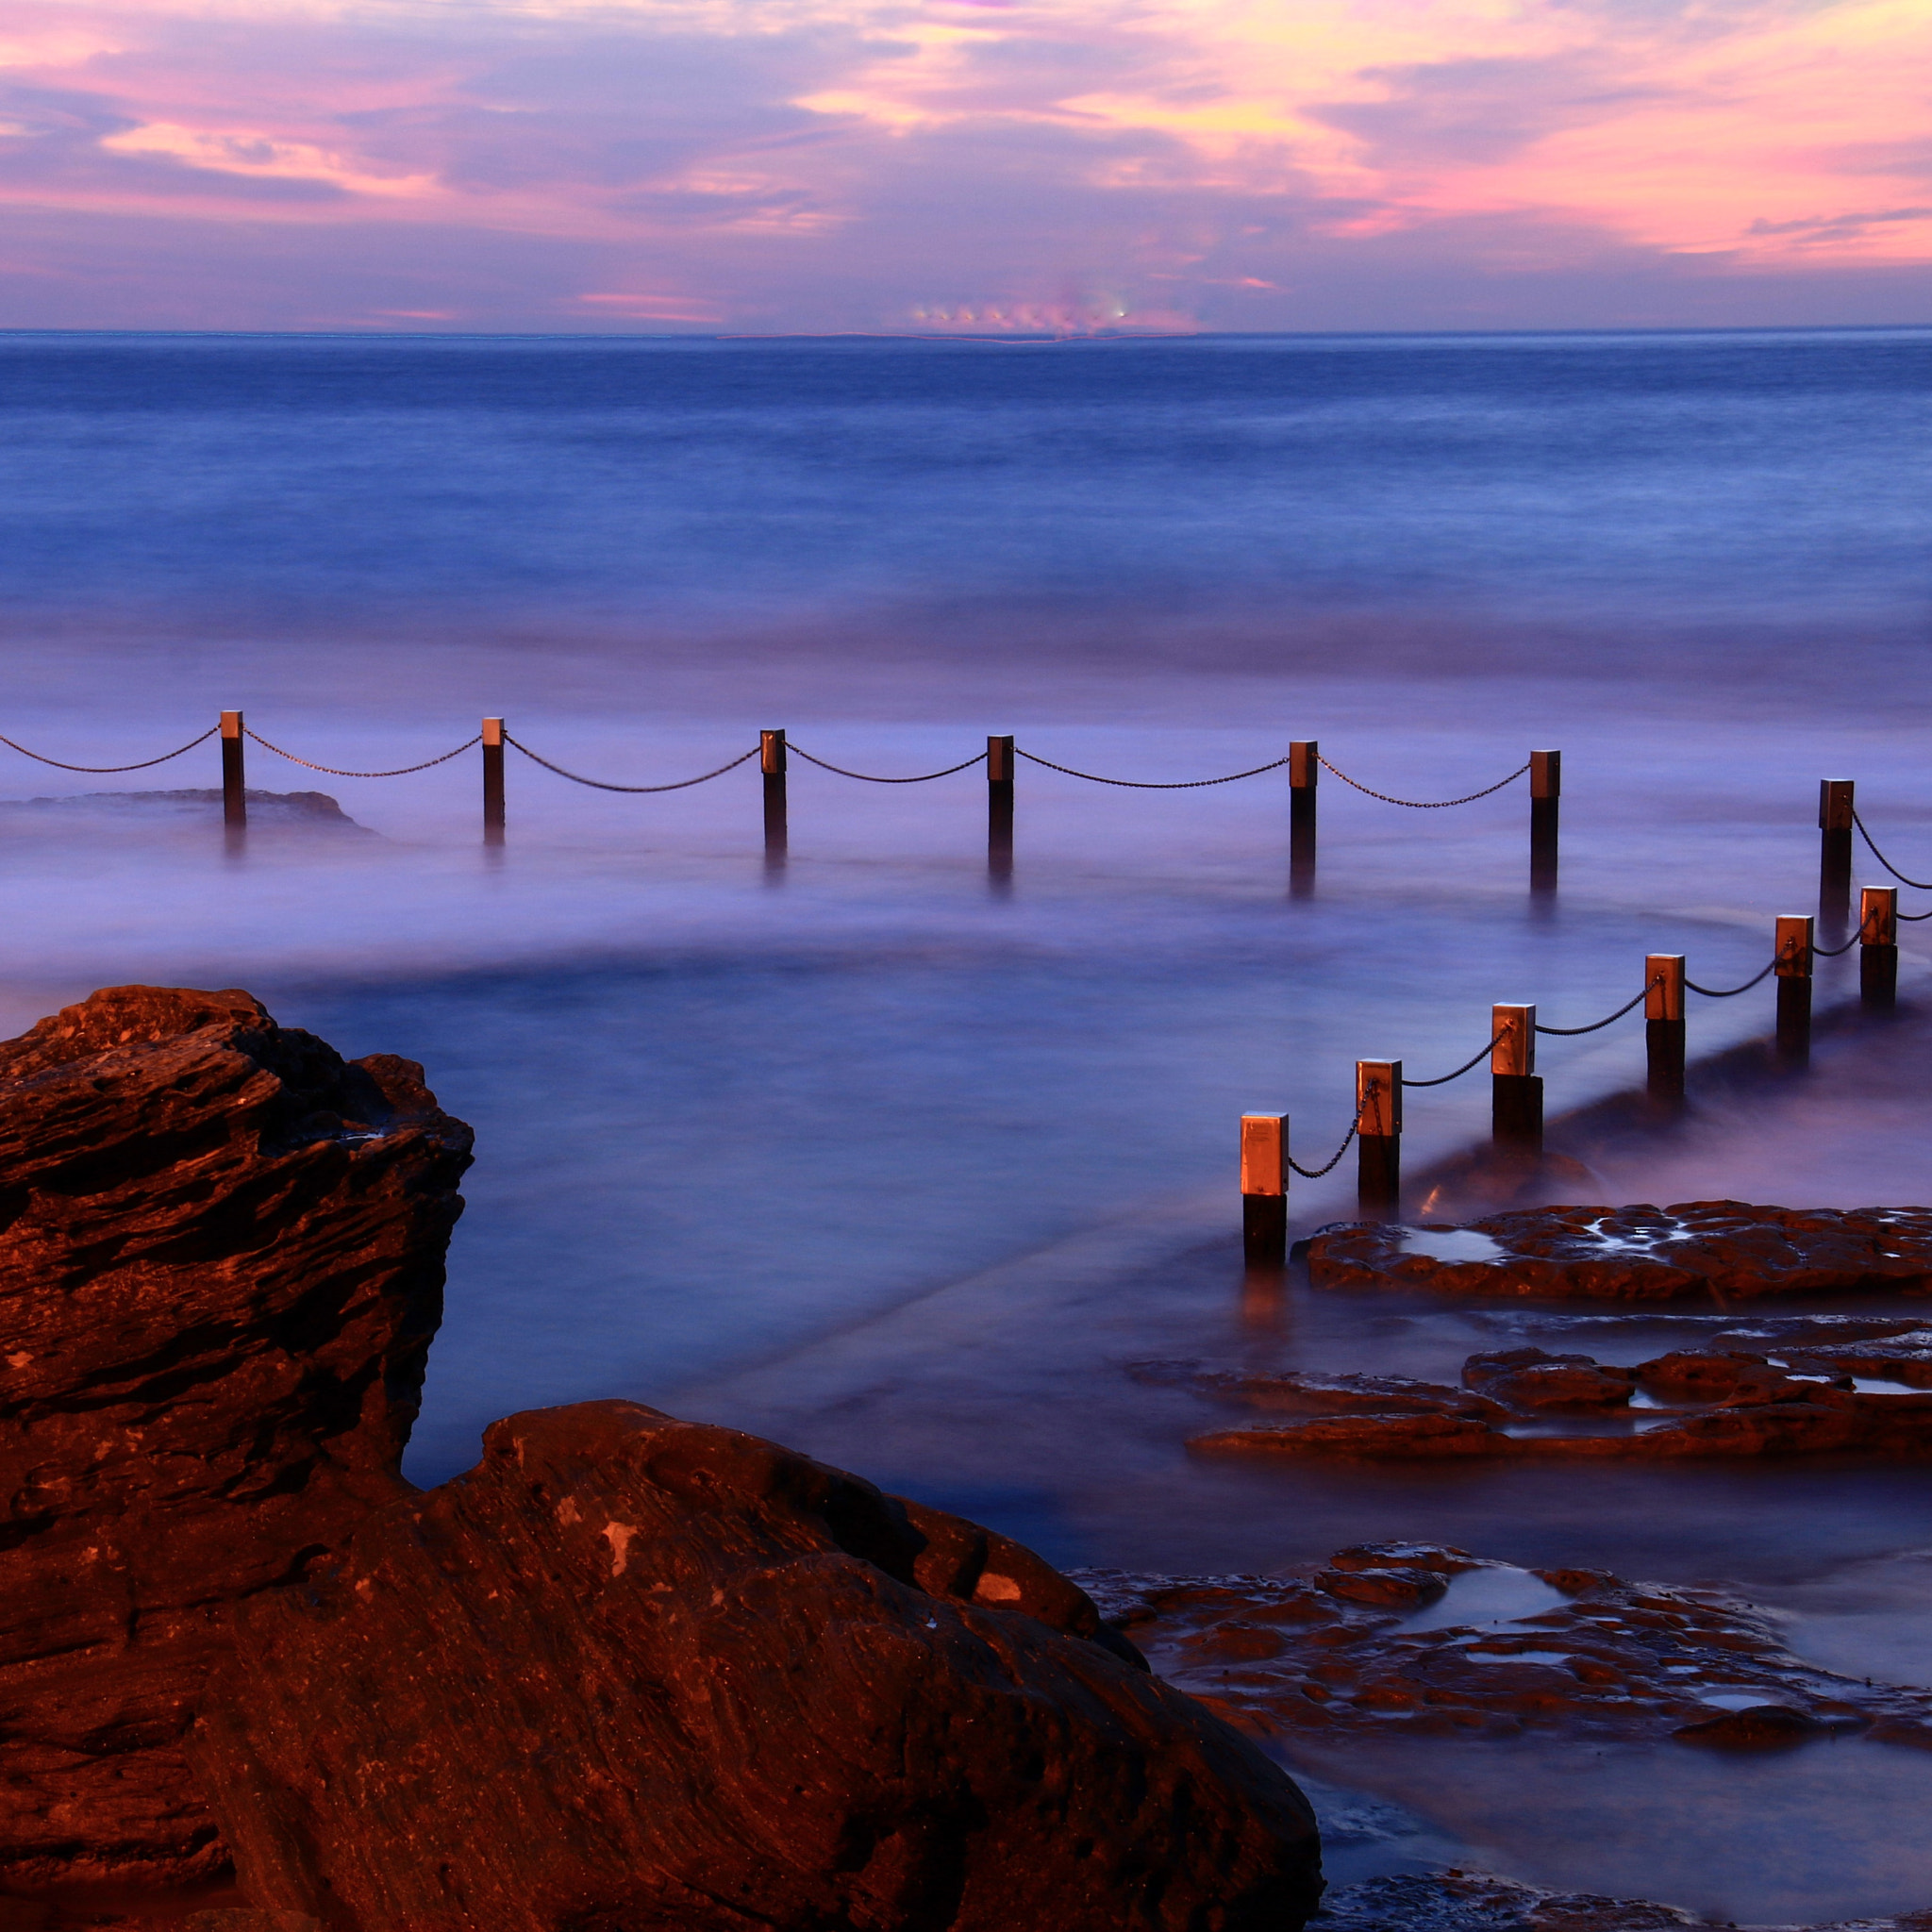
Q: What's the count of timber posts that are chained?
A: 13